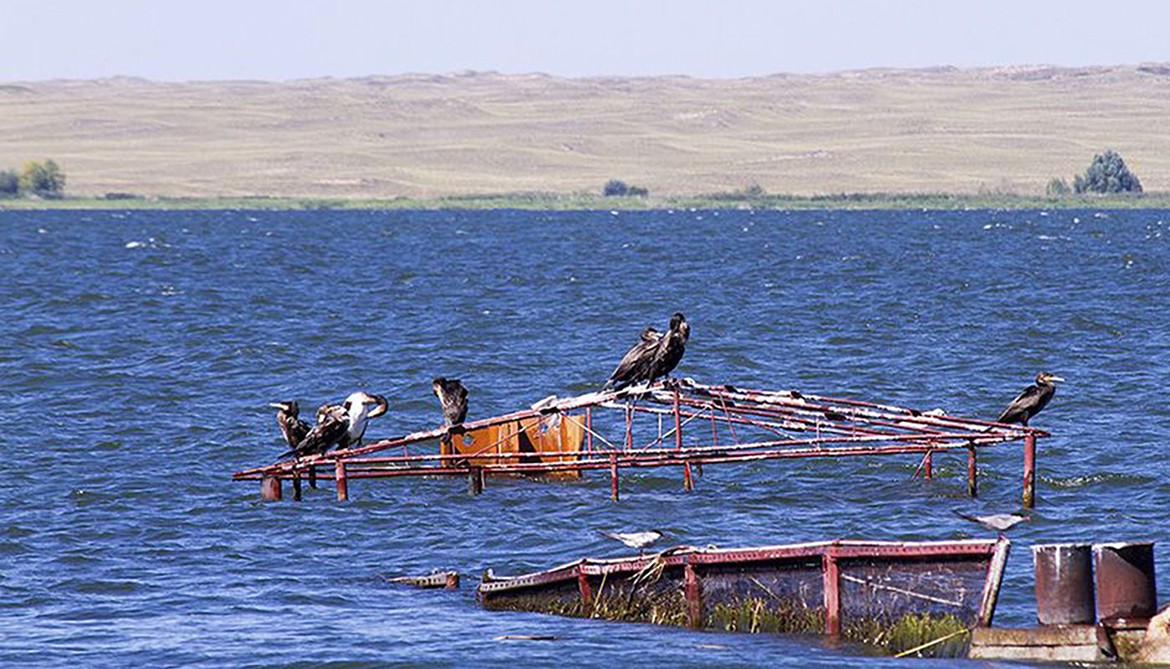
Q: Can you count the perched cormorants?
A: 7